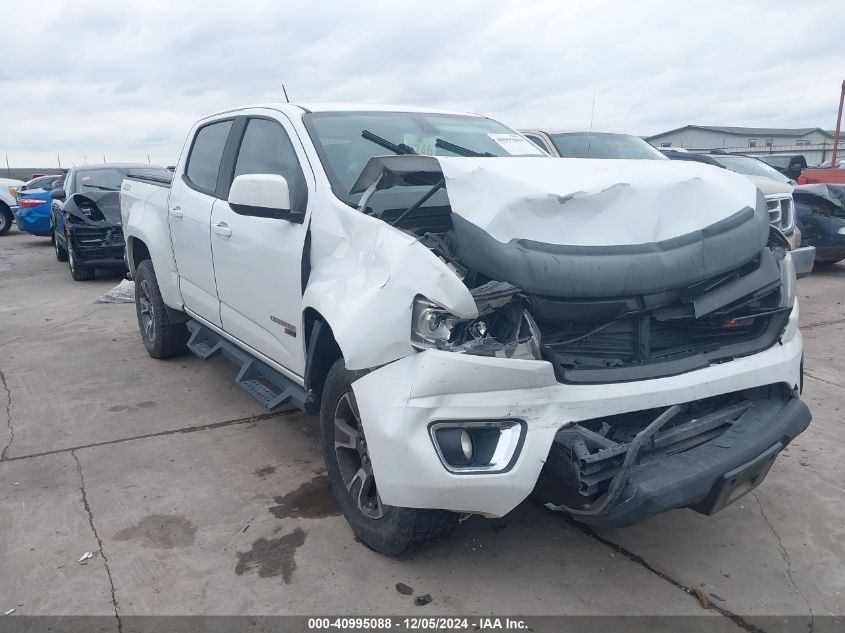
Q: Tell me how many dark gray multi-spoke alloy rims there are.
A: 2